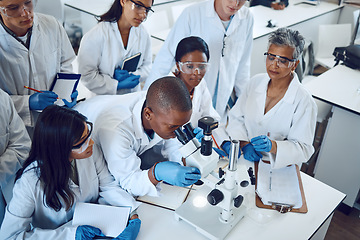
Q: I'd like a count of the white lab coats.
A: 8